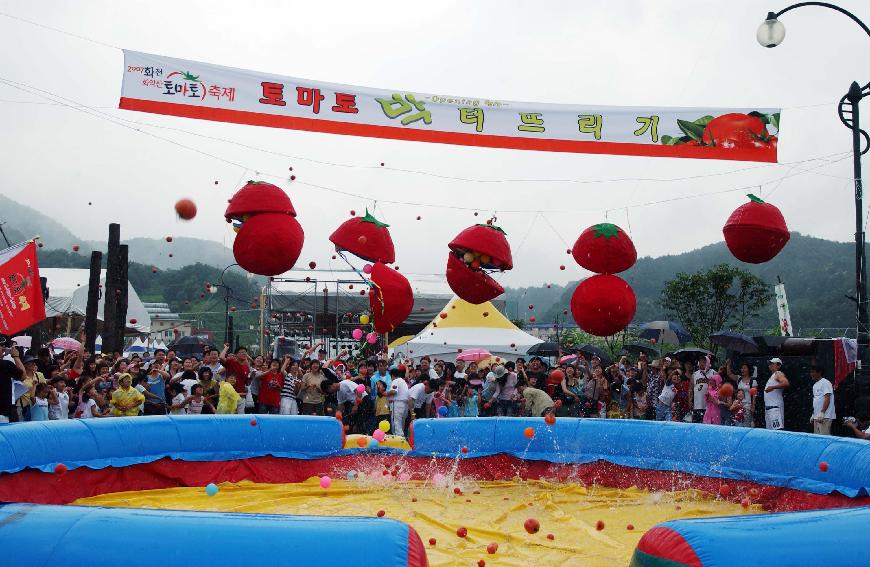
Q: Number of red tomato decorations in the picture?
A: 5